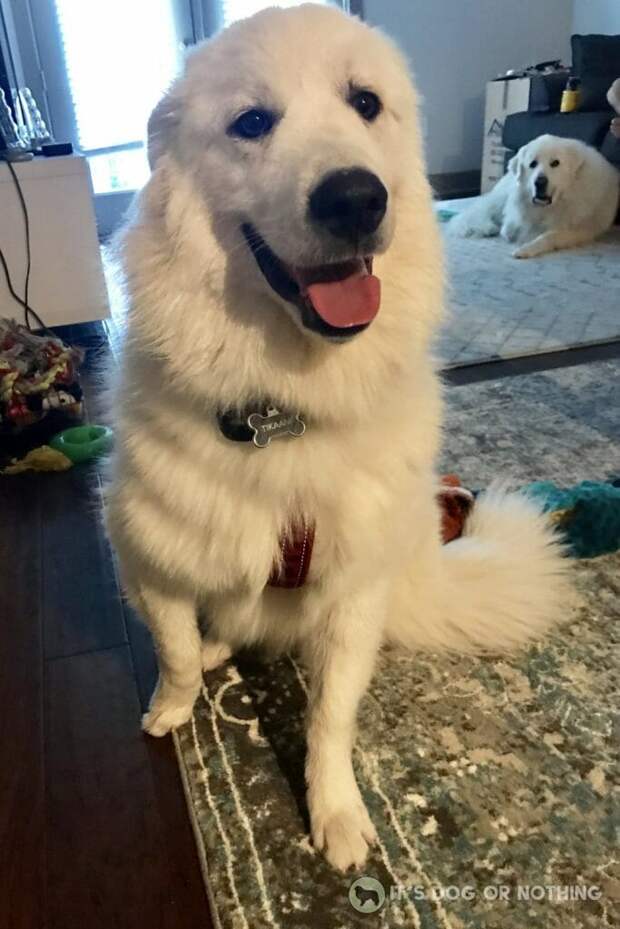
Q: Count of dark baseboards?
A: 1